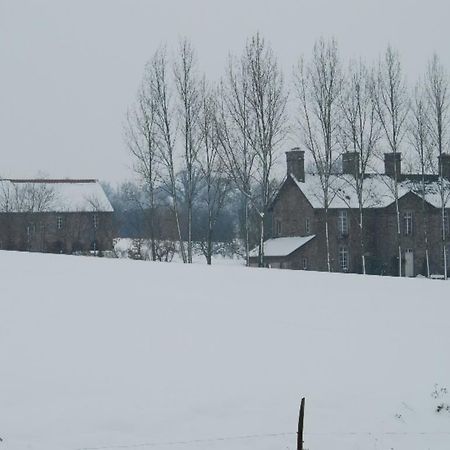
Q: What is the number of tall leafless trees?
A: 11